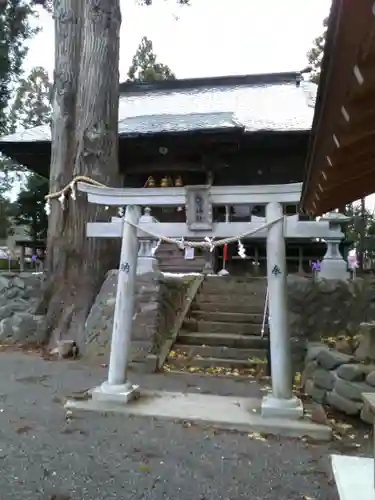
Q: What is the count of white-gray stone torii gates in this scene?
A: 1